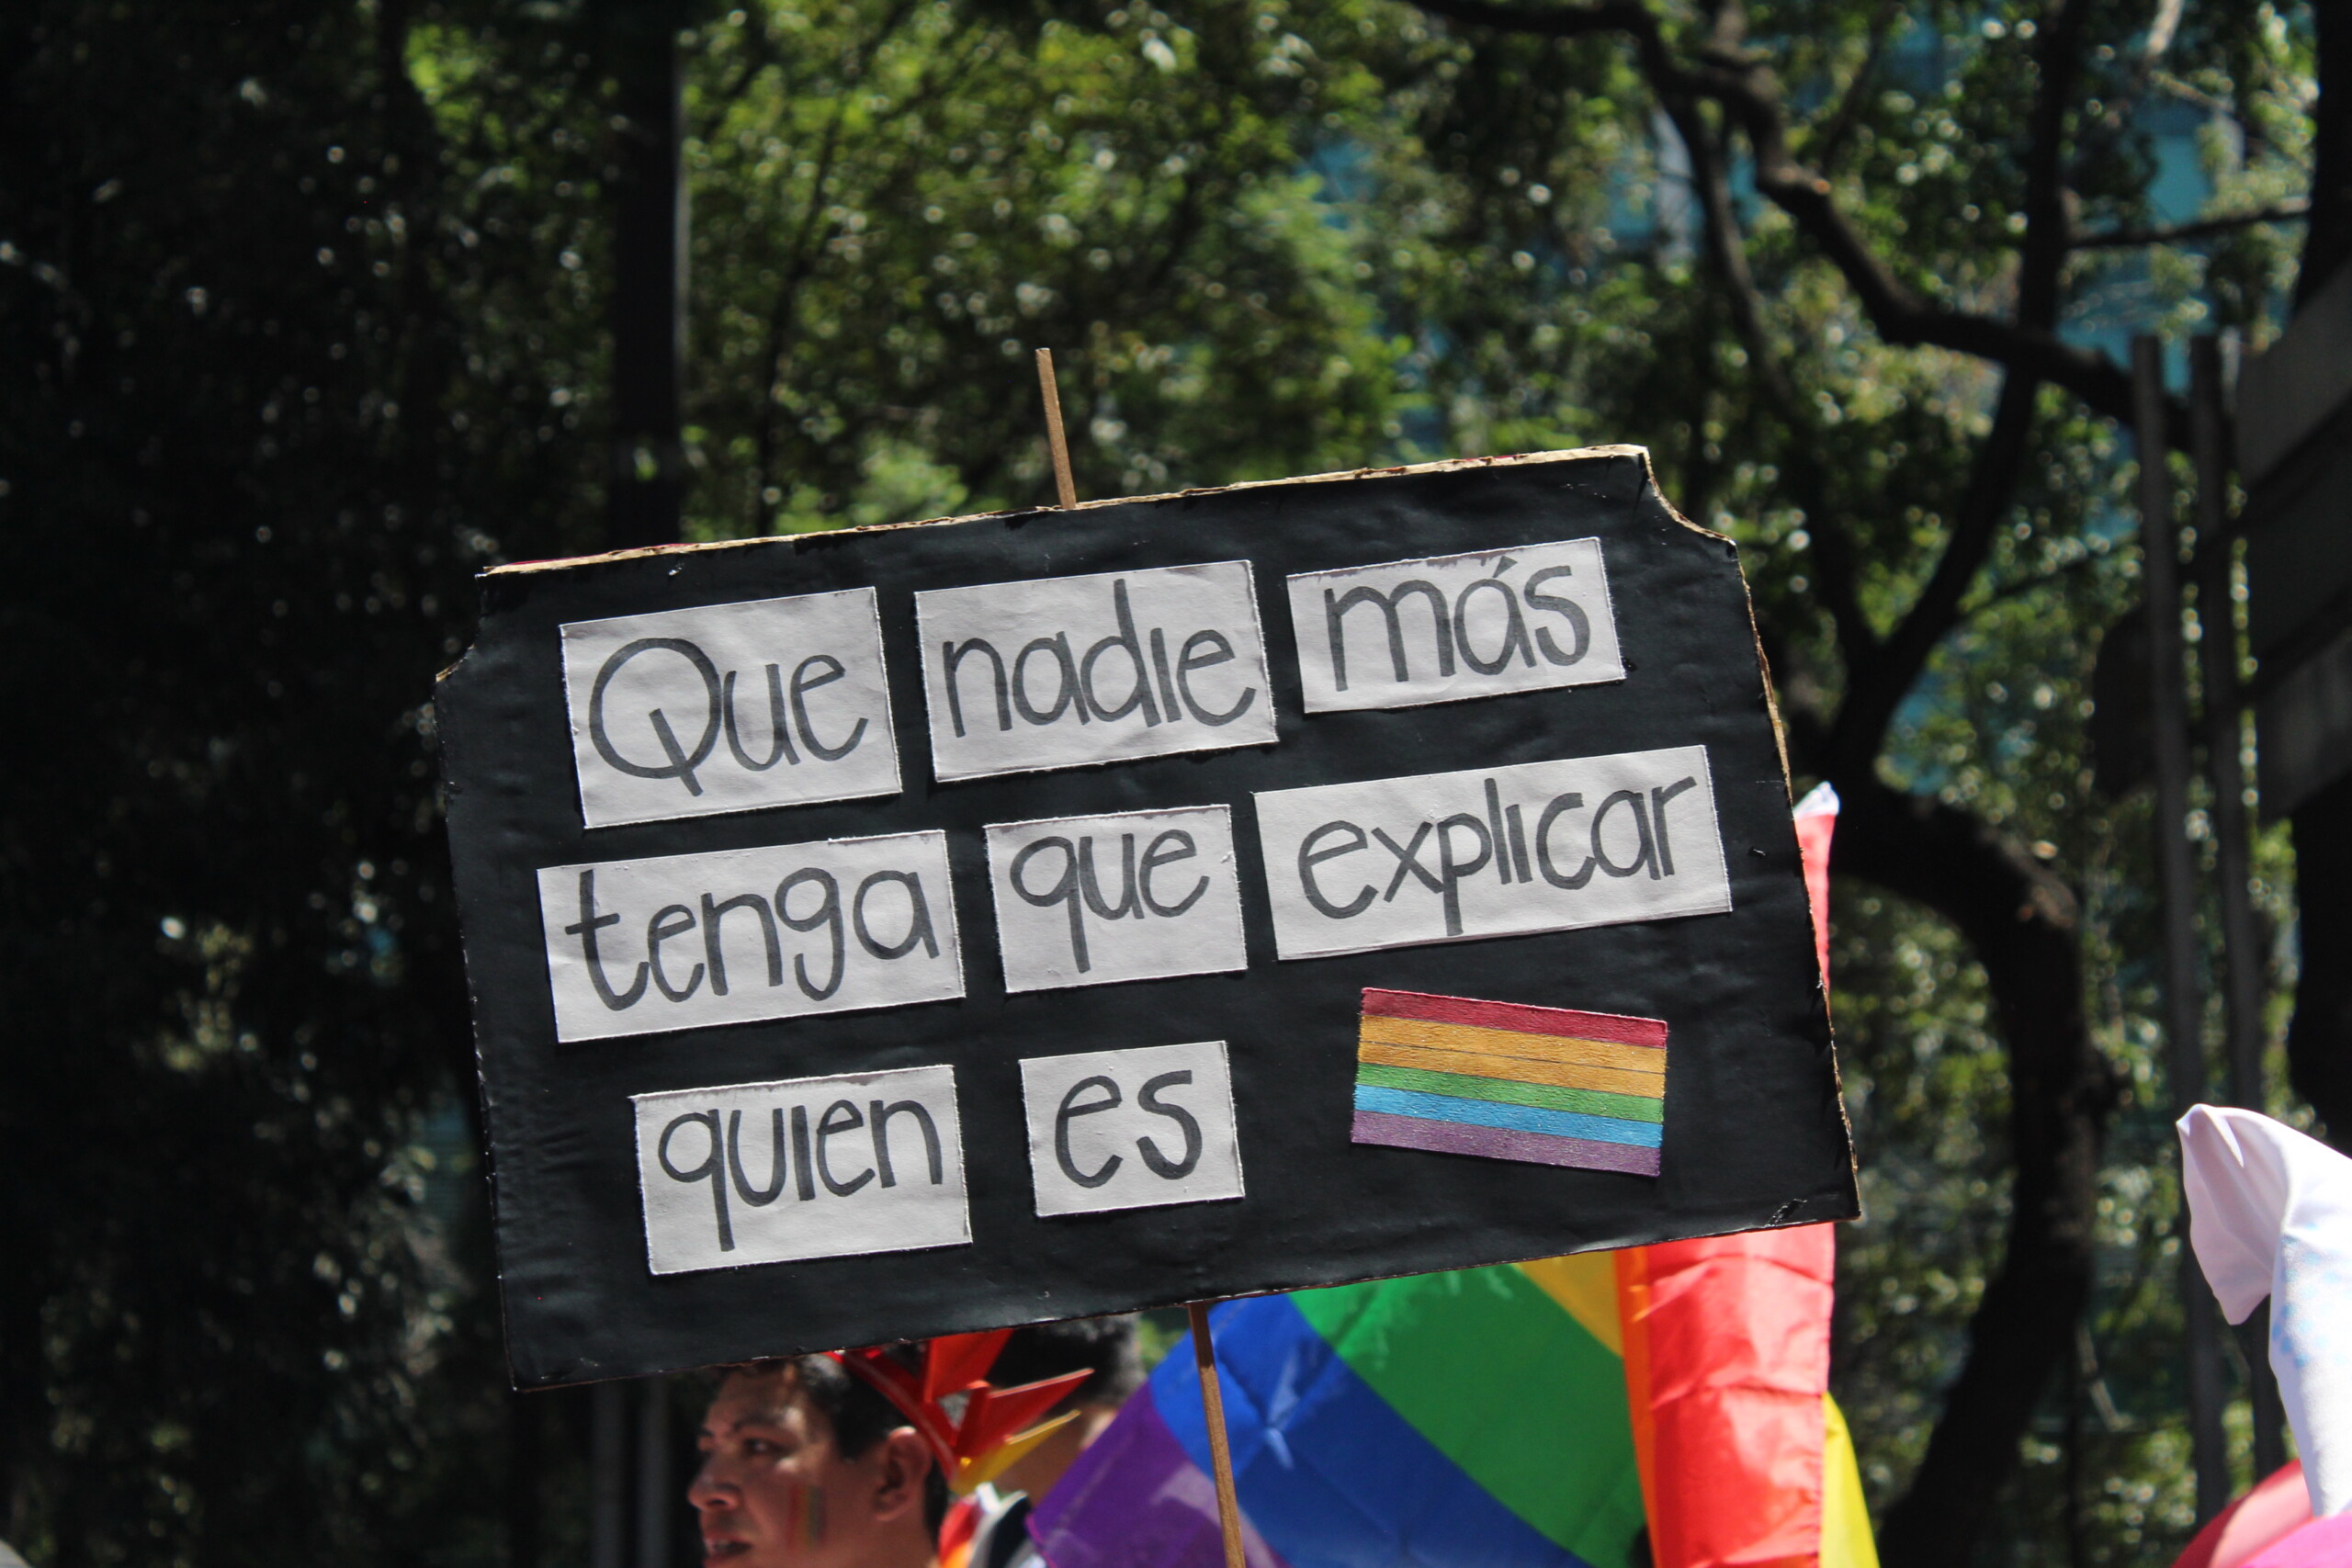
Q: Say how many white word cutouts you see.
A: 8